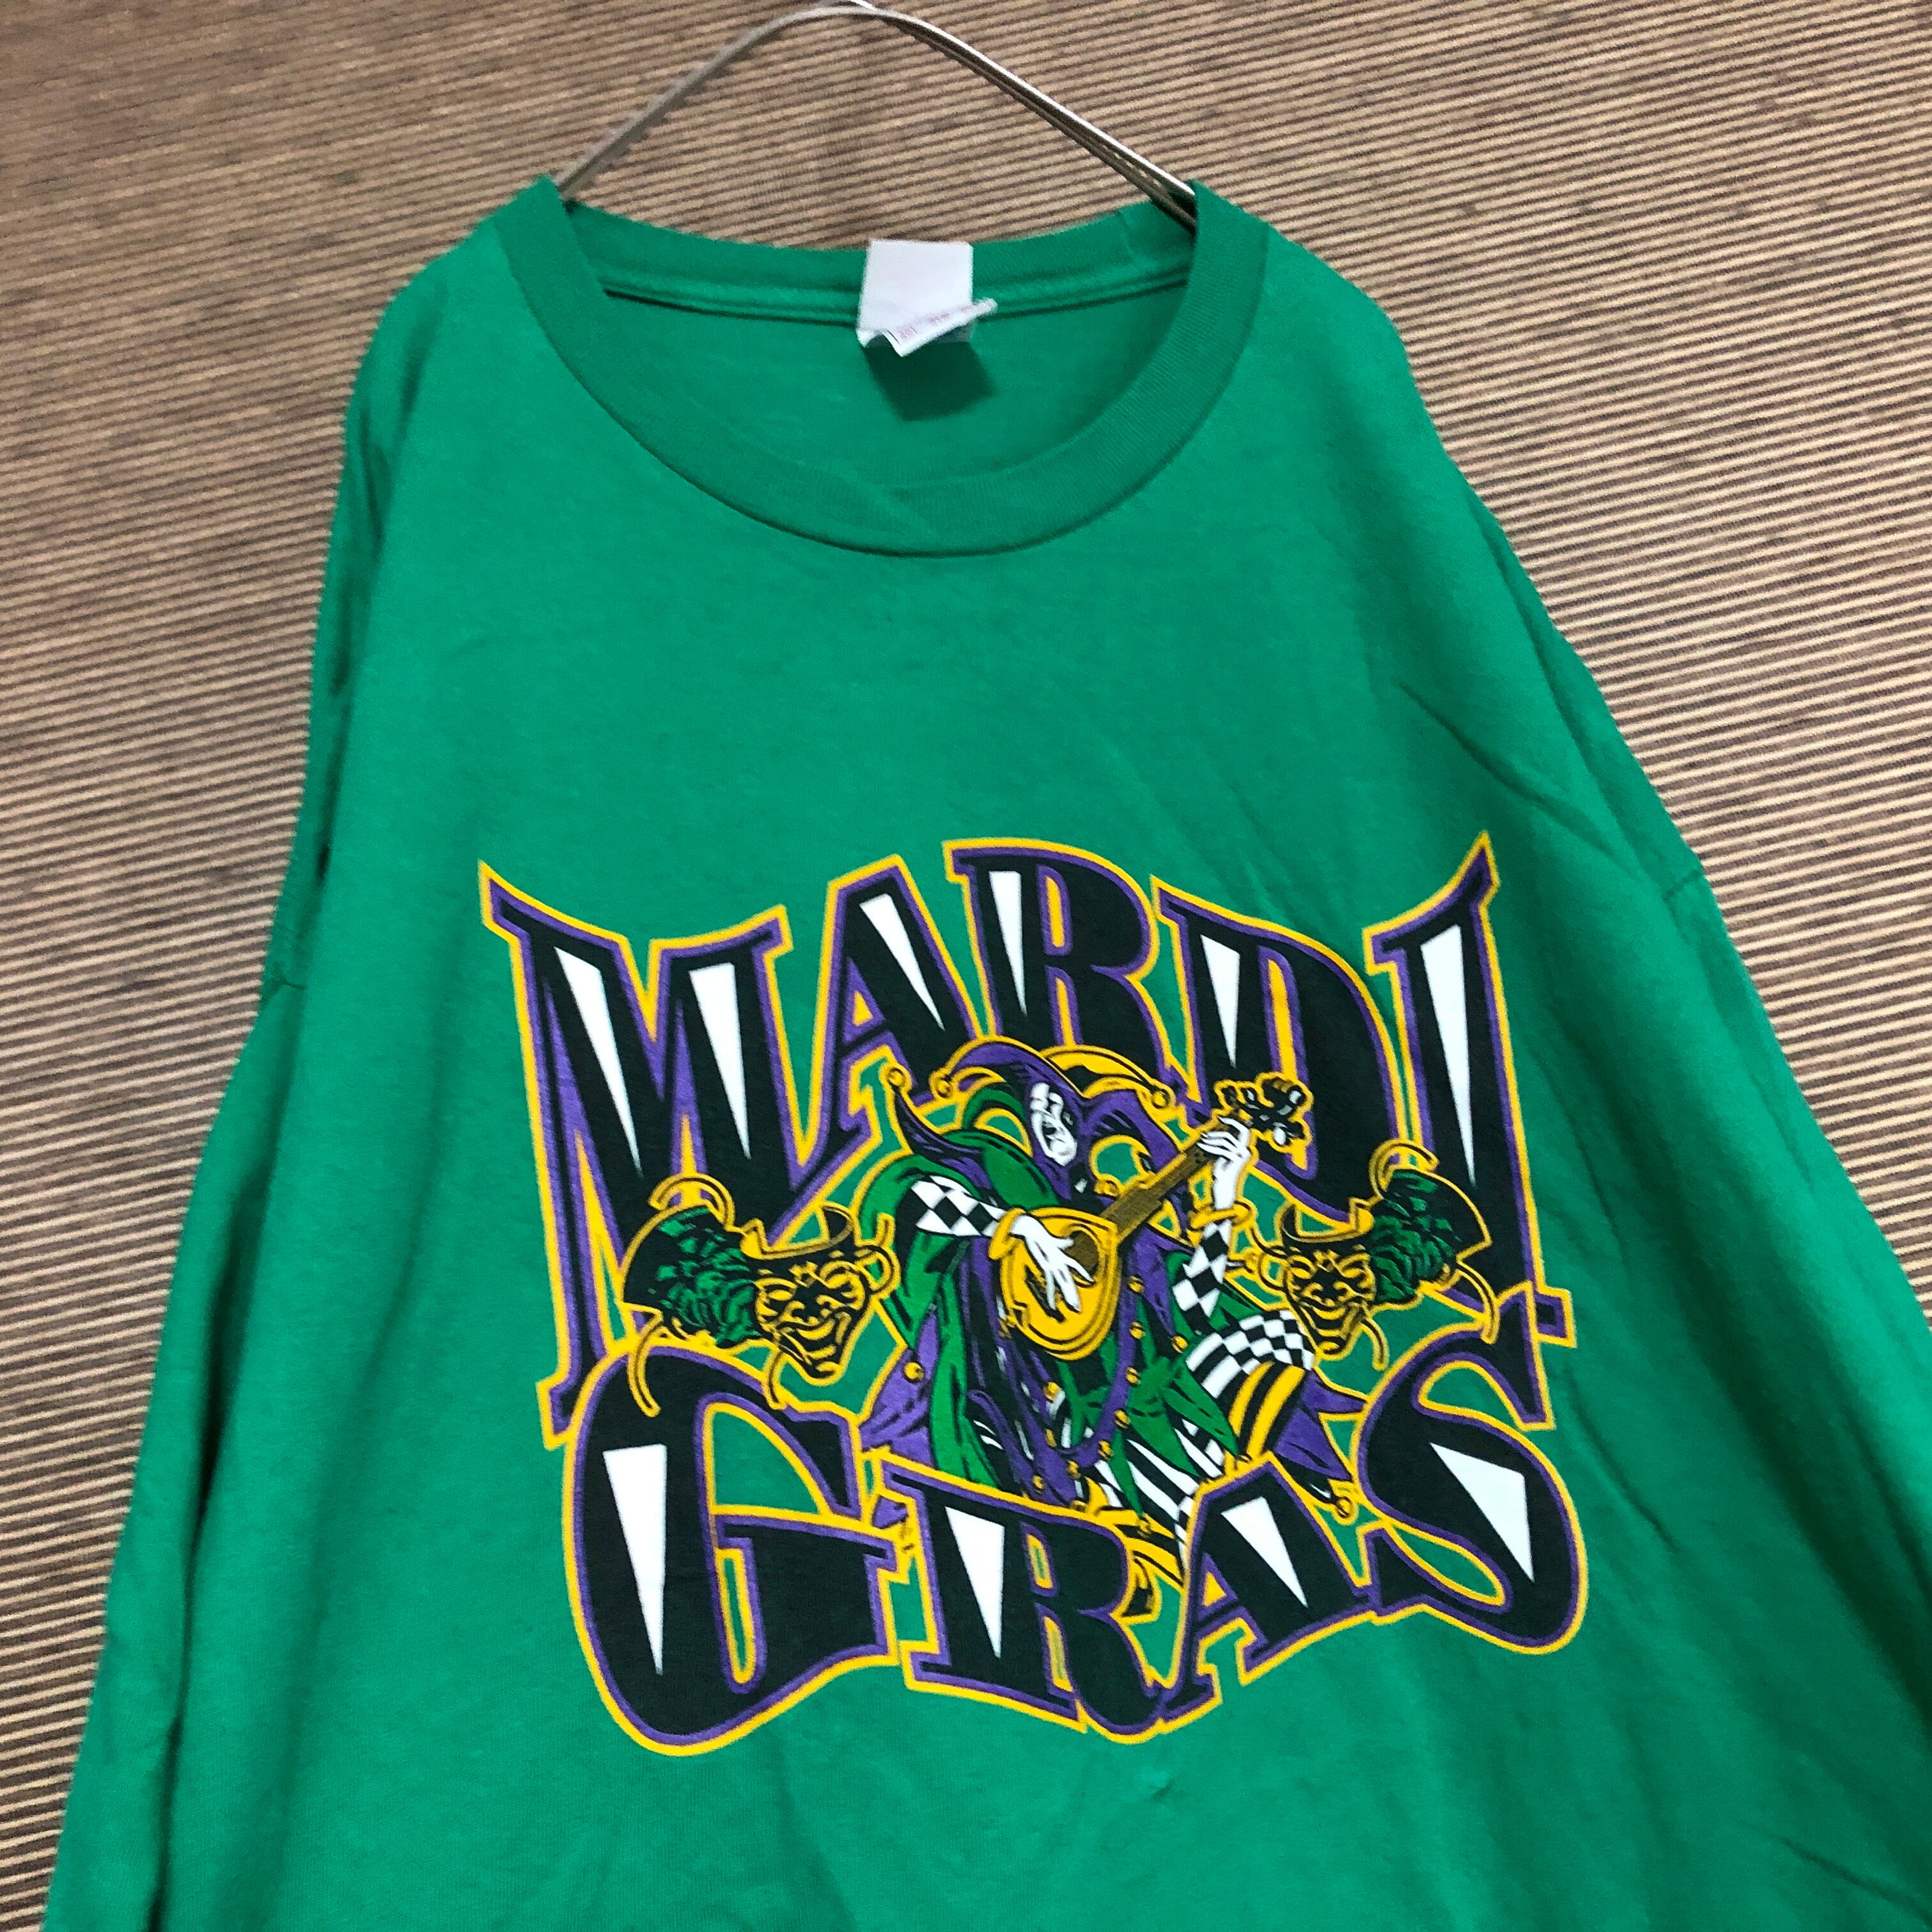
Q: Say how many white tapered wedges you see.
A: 10